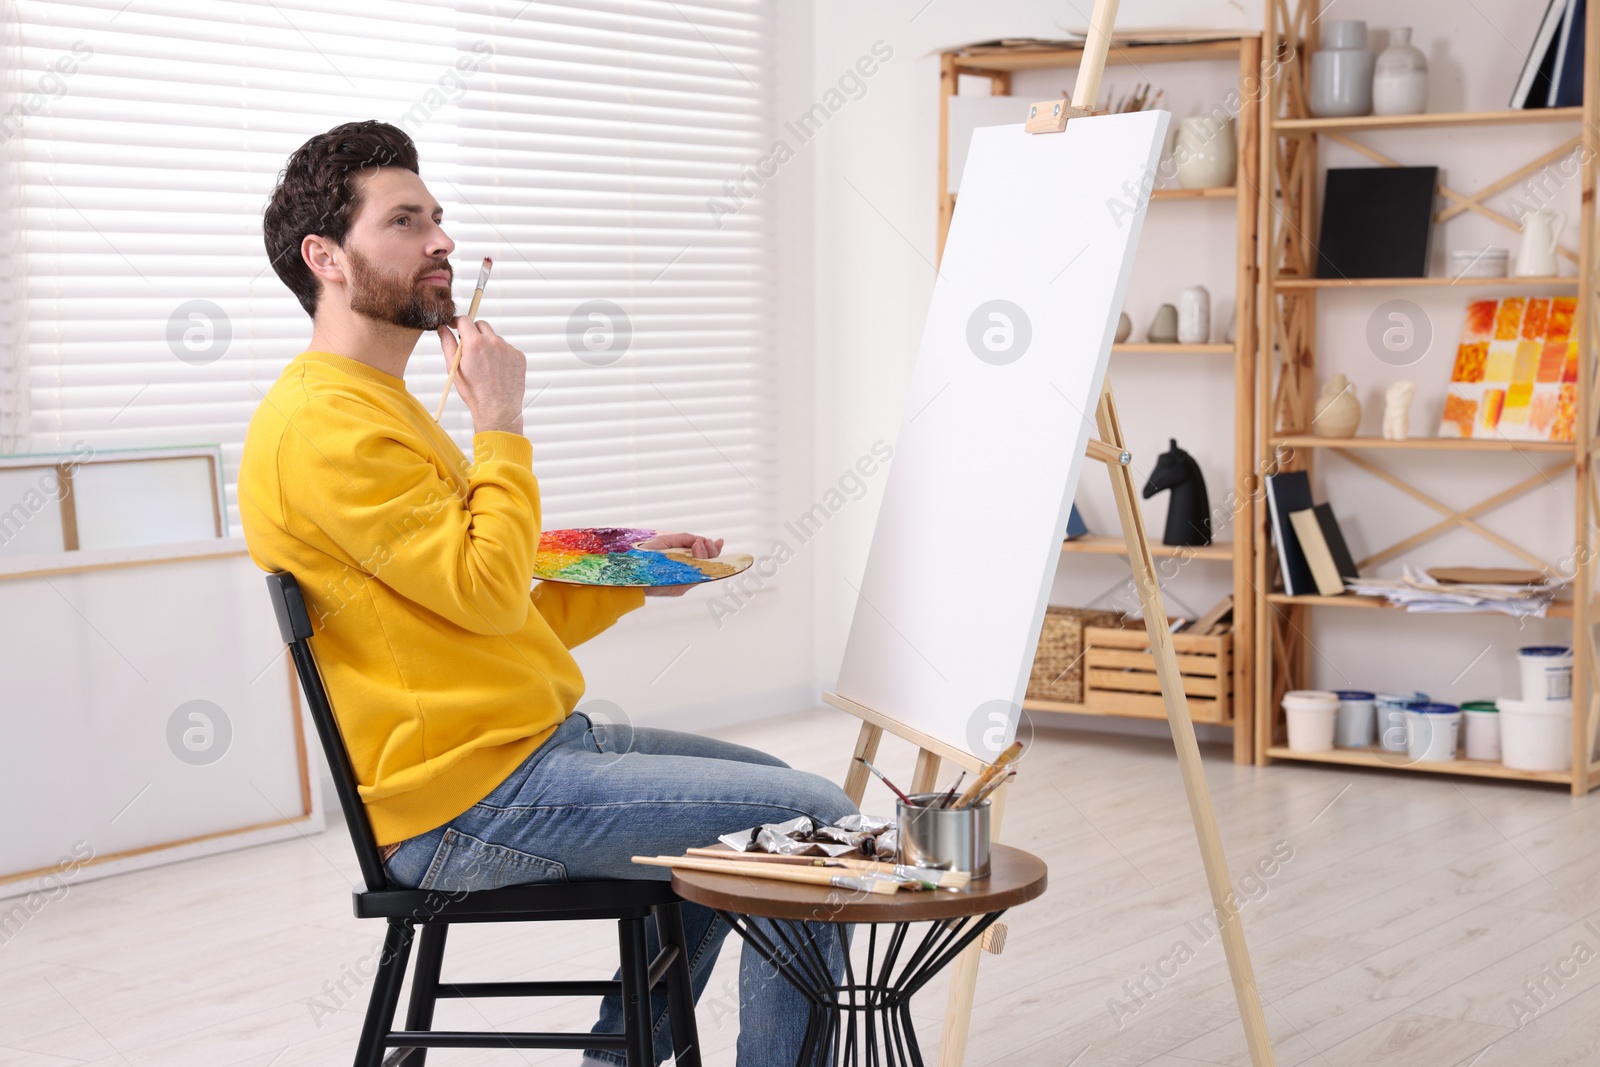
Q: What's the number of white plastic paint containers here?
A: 7